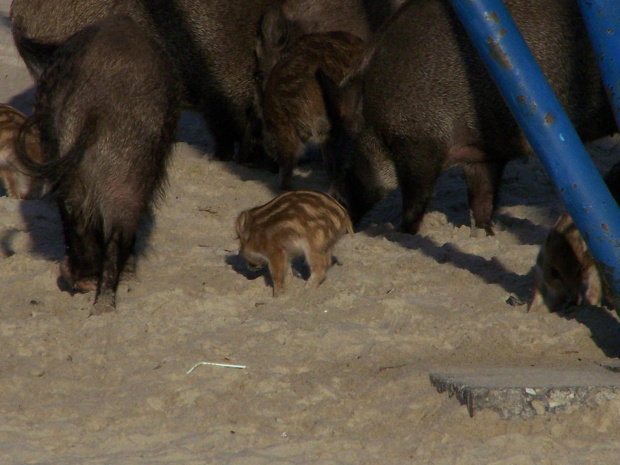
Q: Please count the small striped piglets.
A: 4